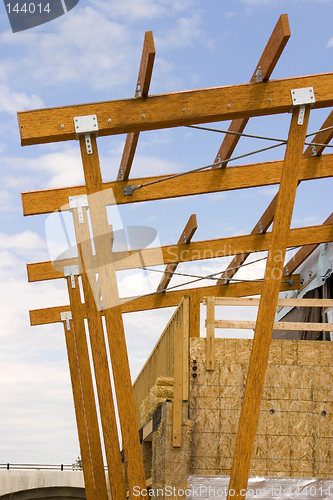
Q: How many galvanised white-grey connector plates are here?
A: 5